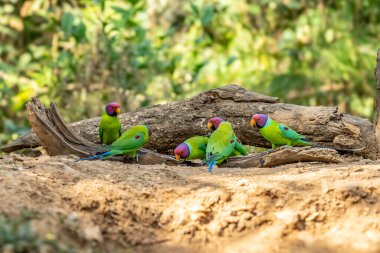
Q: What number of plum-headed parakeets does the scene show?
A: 6